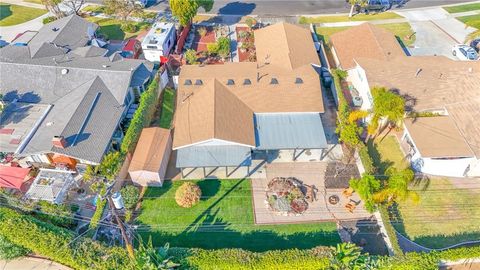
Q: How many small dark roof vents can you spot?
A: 6